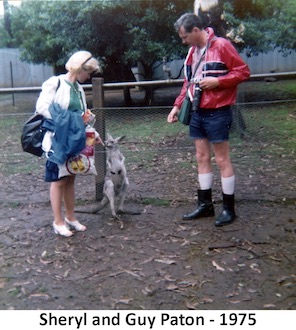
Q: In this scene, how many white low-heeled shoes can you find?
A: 2